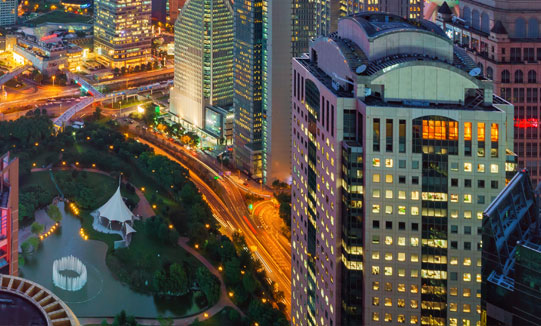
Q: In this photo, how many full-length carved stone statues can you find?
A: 0